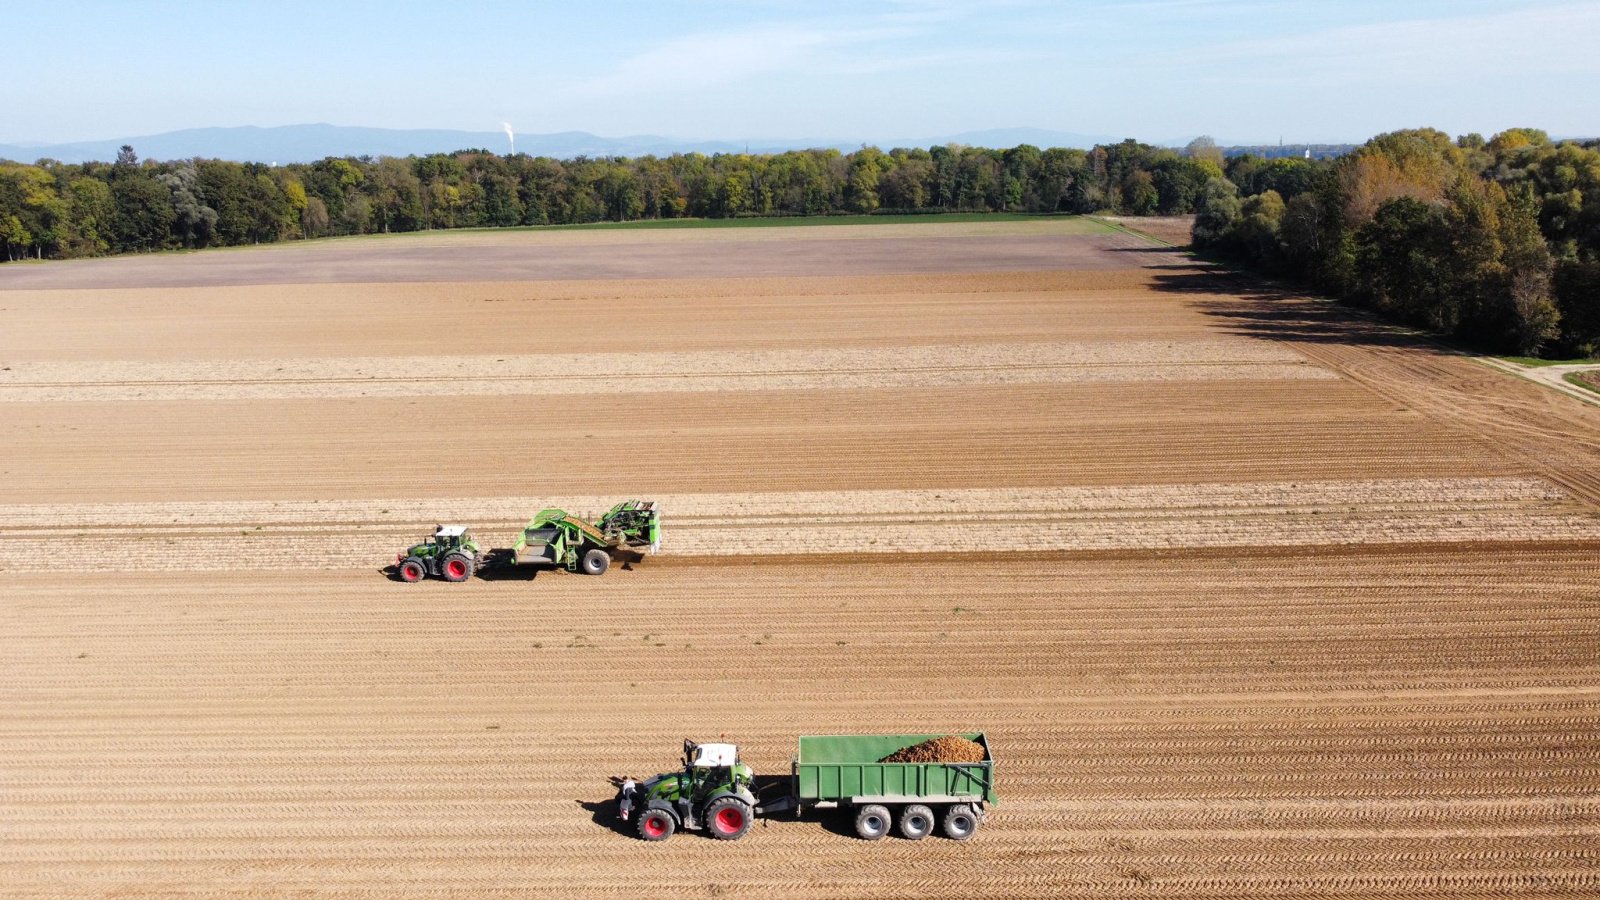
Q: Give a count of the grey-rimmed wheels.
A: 4